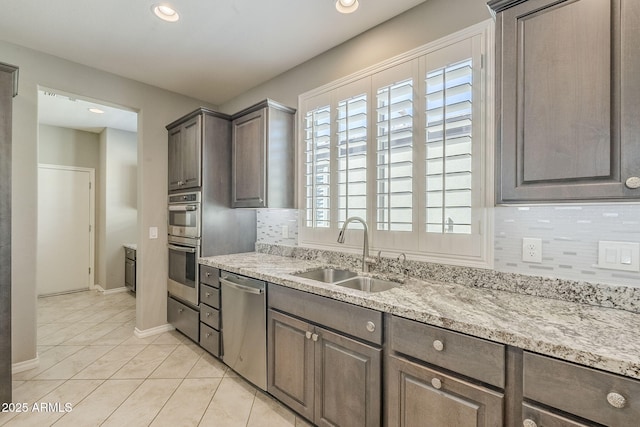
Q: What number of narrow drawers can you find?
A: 4